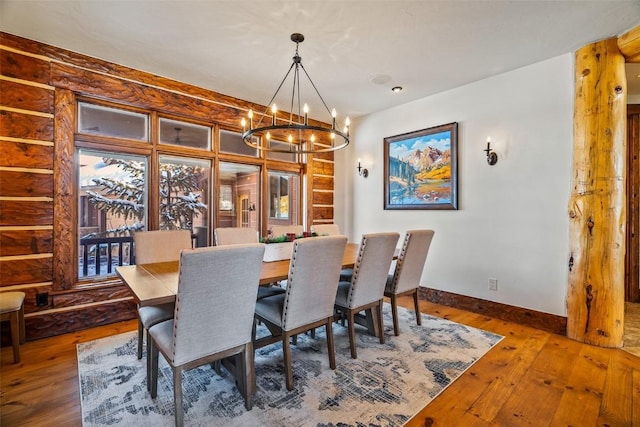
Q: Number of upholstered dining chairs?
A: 8